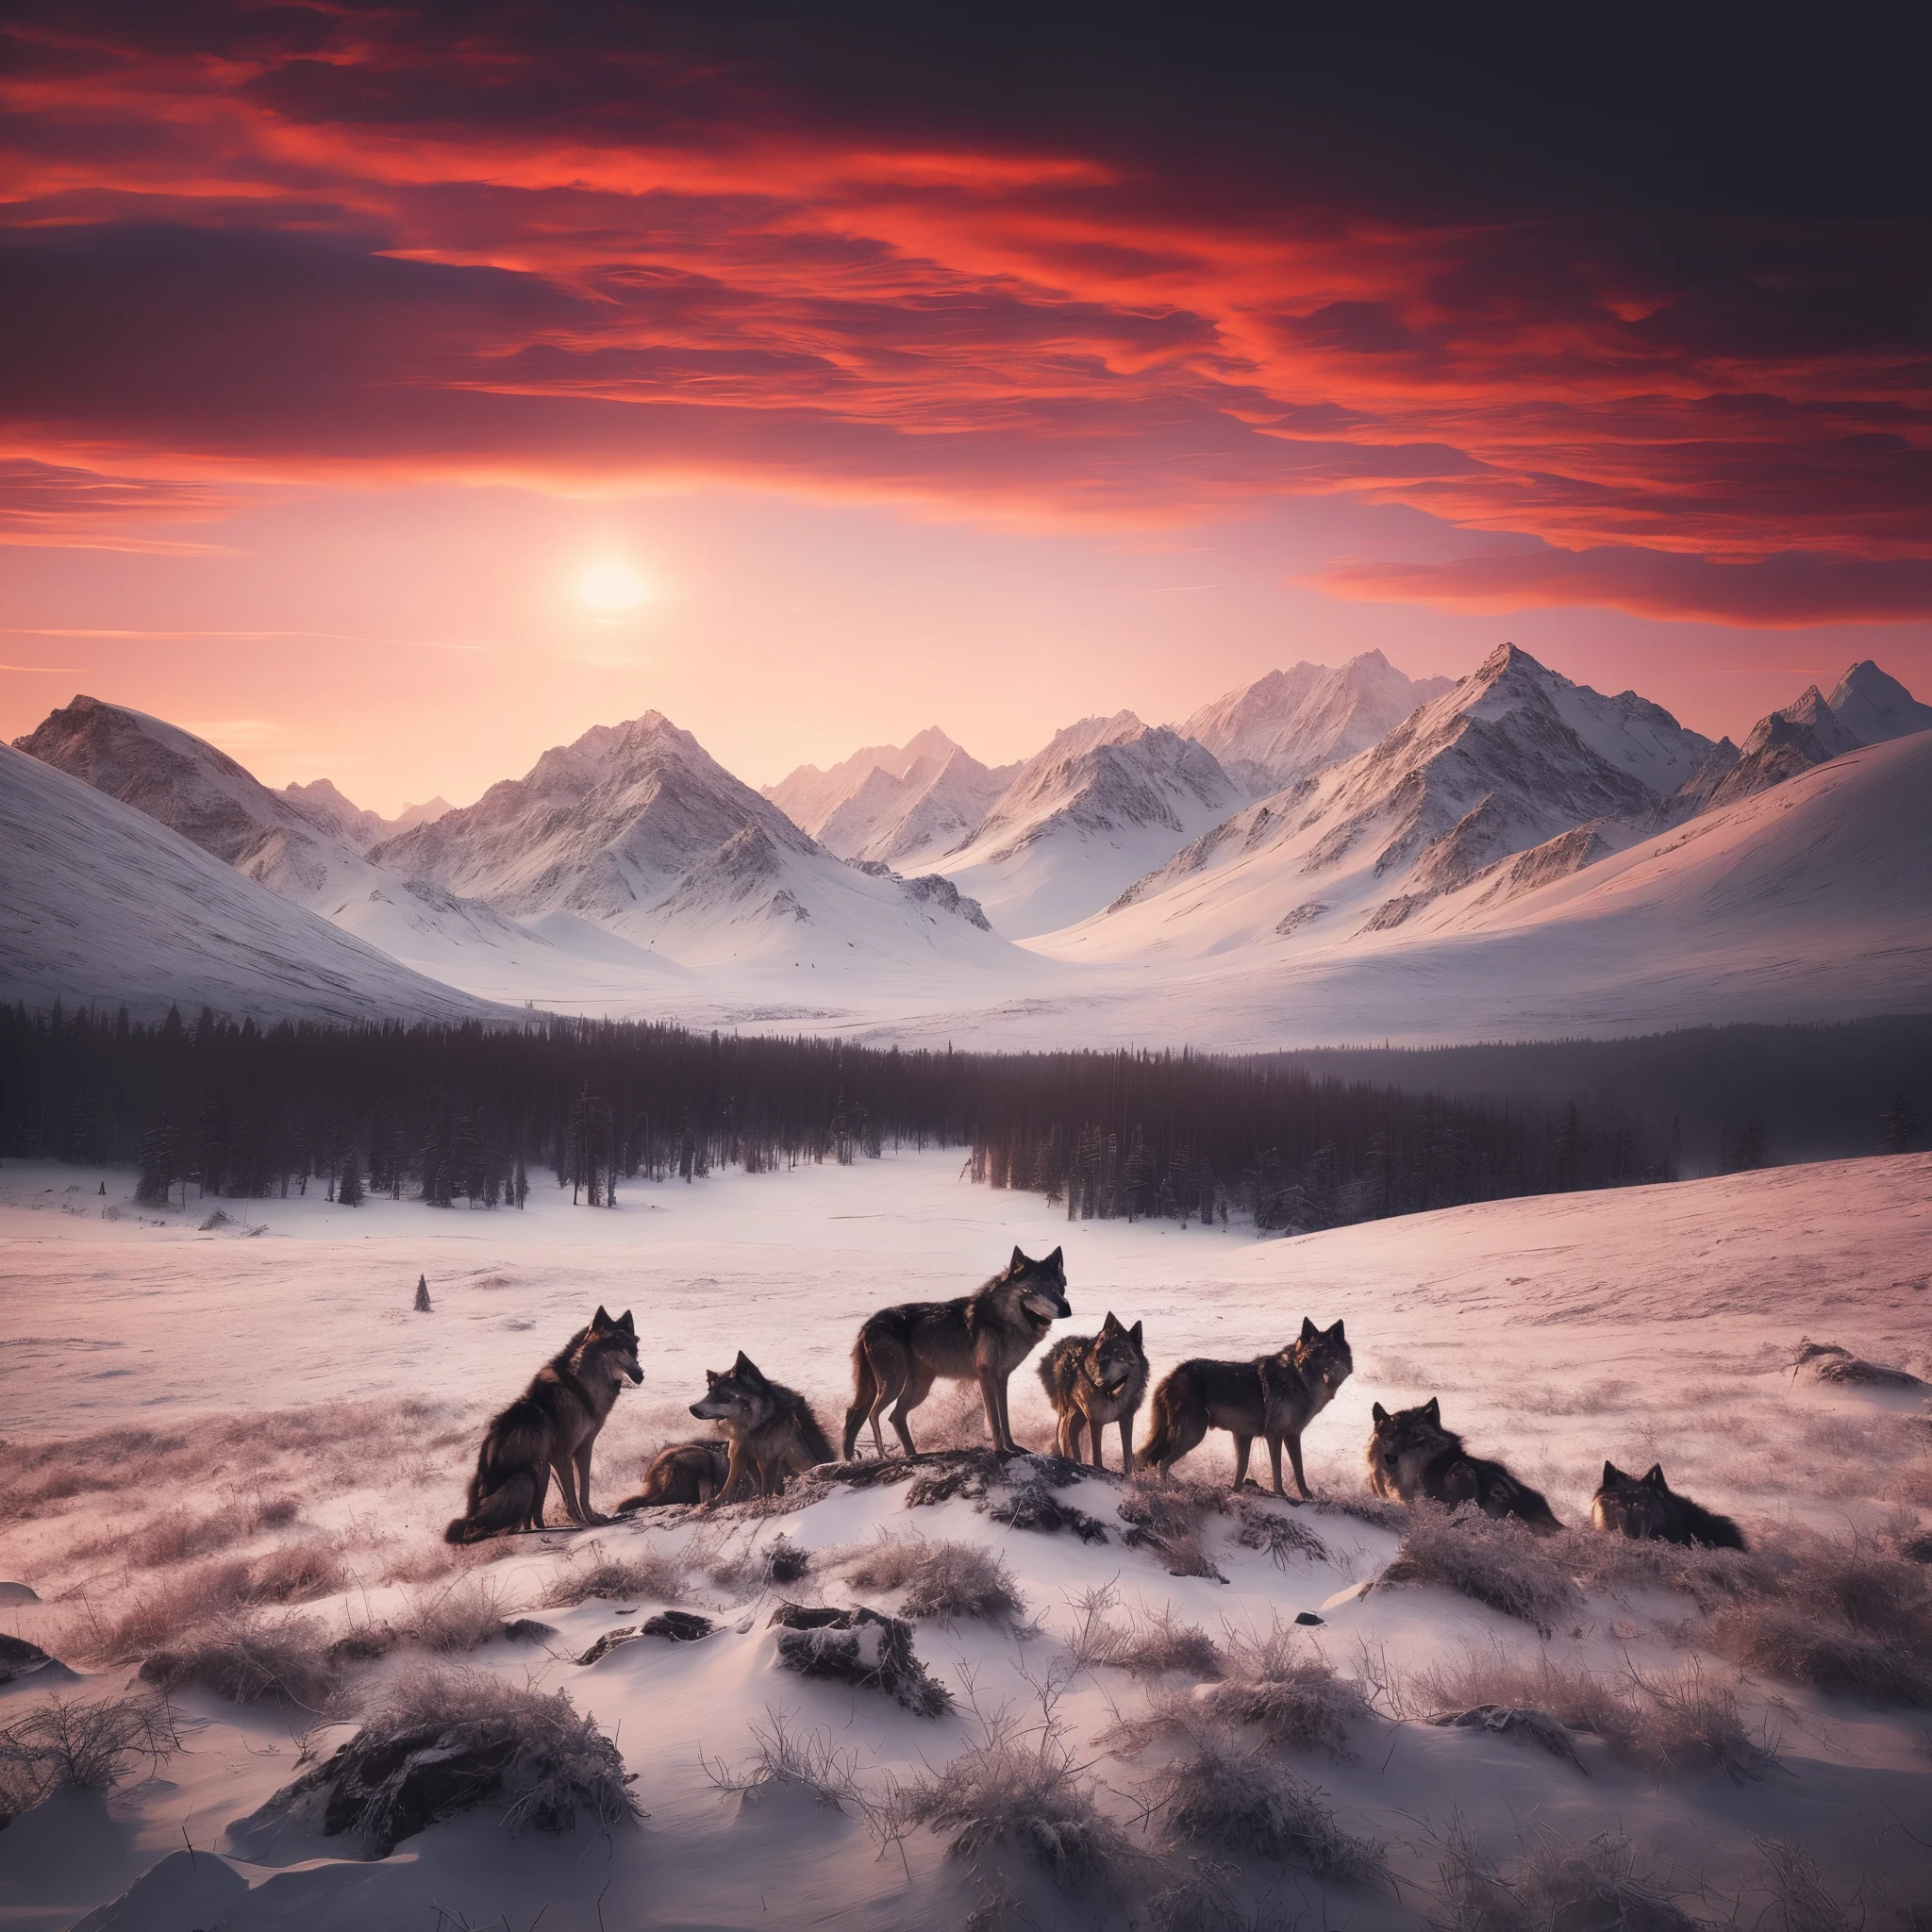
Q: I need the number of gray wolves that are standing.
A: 3